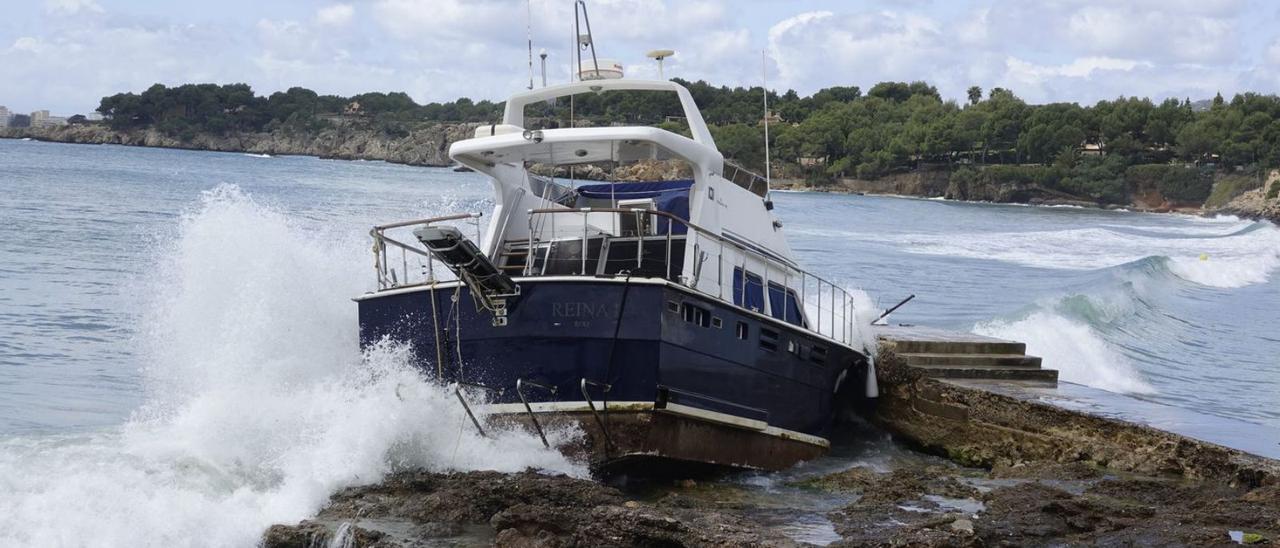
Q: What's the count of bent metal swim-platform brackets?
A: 3